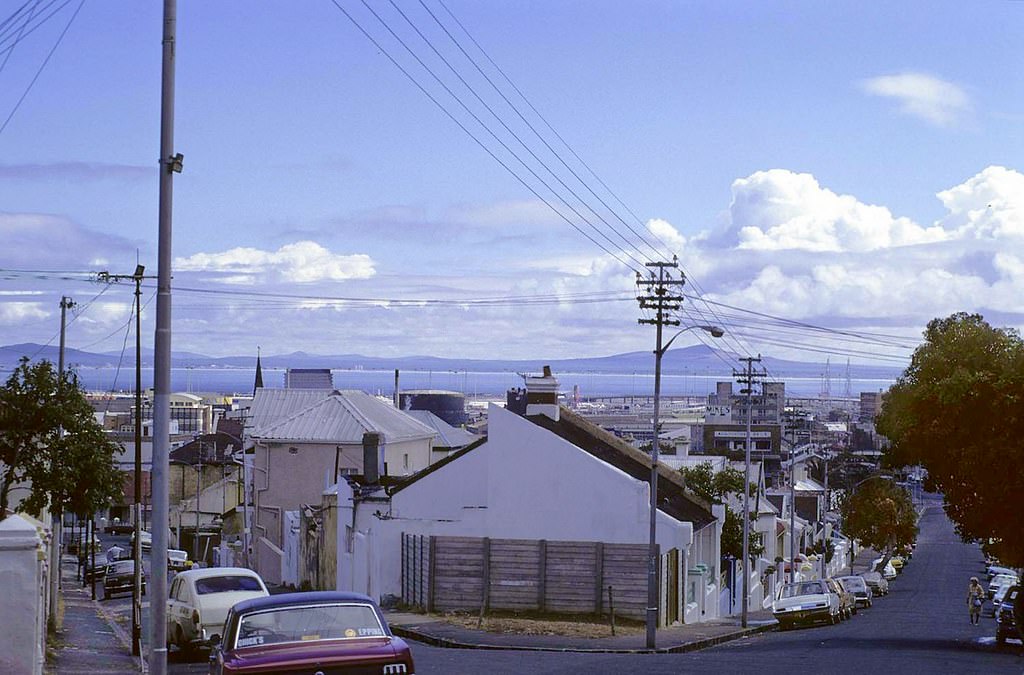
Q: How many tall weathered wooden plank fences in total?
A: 1